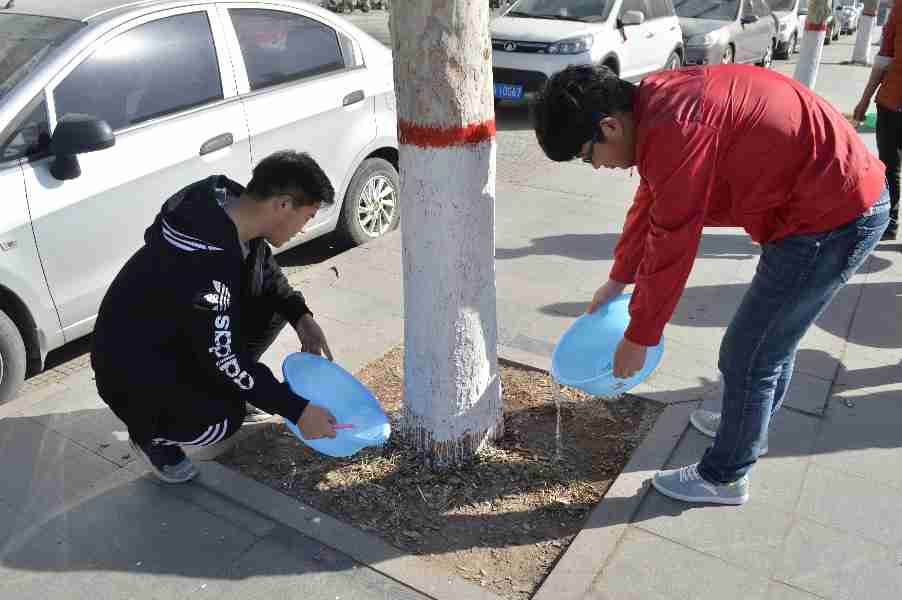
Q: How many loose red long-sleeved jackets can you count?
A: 1